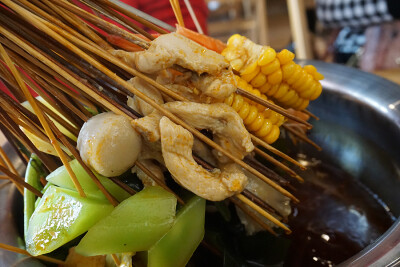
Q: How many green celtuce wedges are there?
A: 4